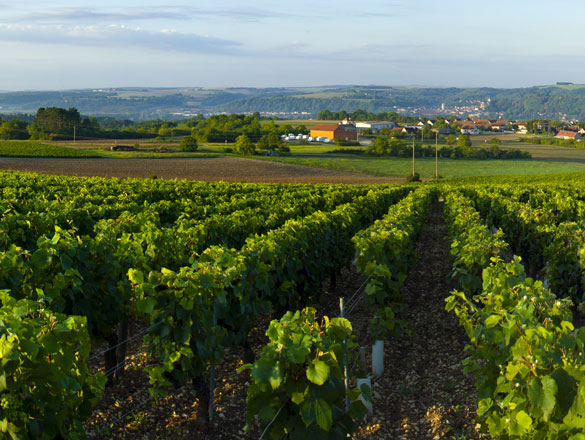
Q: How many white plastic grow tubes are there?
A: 2